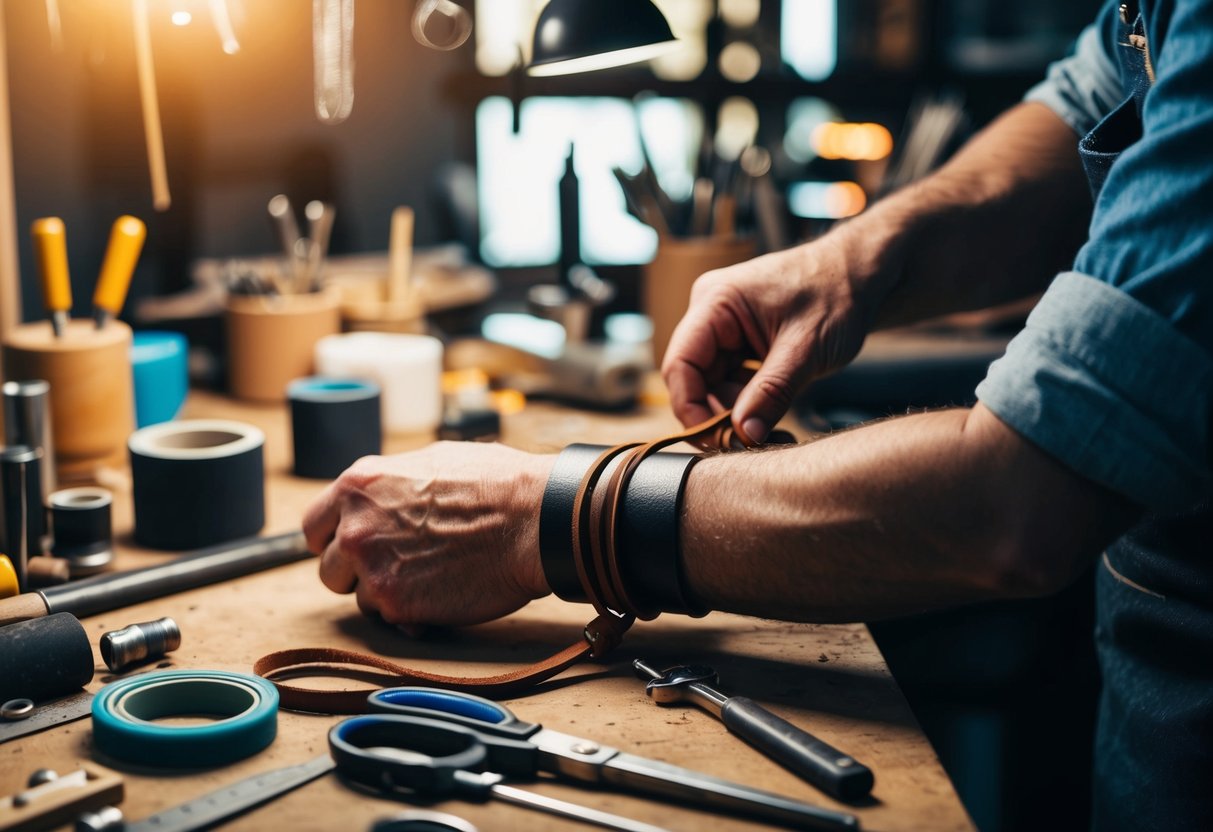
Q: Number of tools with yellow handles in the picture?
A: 2